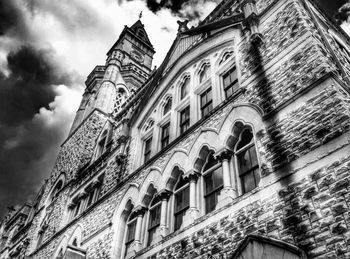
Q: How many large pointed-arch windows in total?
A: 5